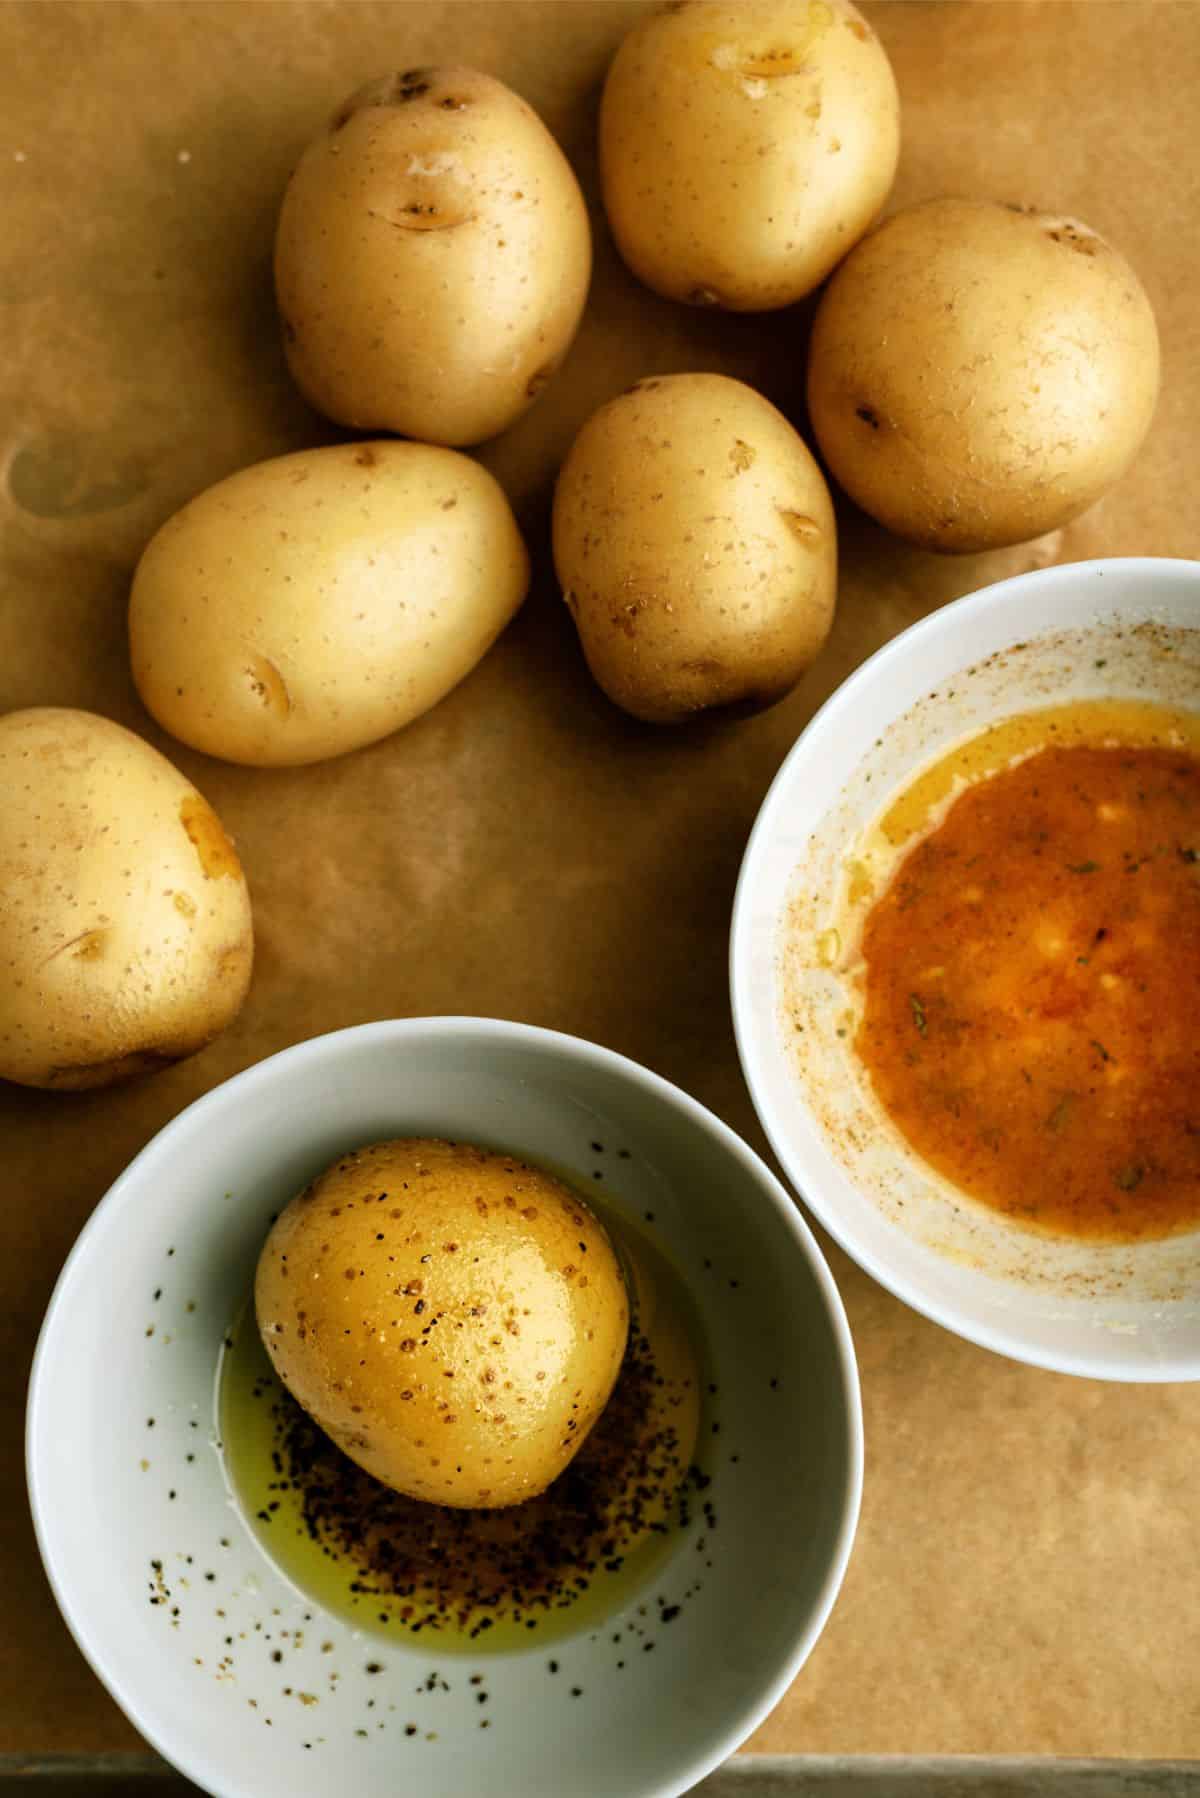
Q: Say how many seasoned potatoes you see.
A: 1